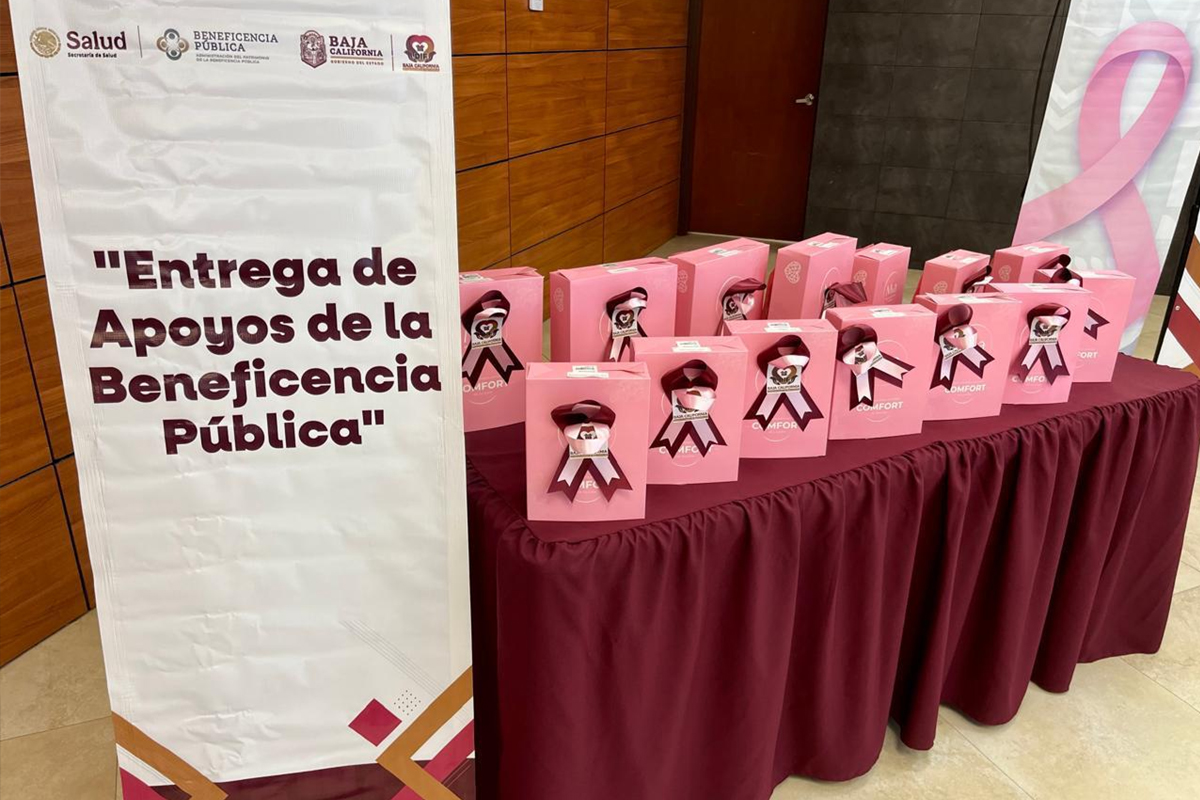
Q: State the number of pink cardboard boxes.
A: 14